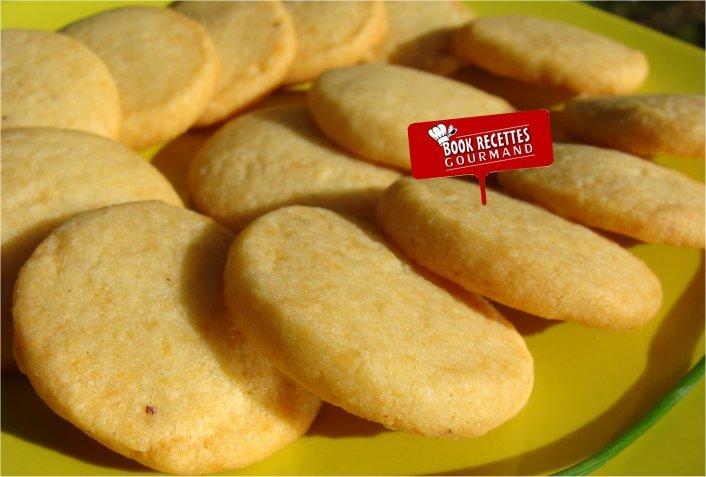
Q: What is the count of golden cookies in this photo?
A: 14